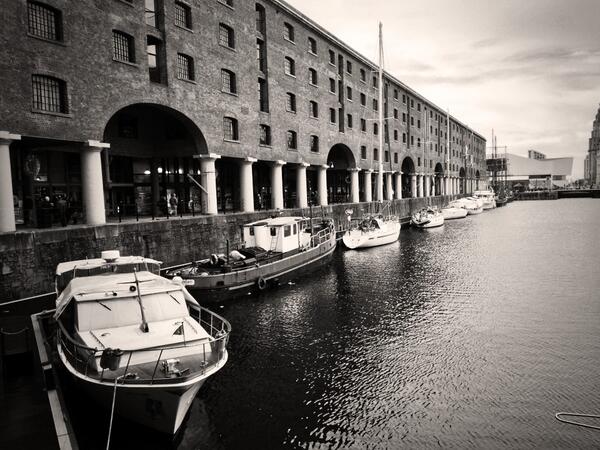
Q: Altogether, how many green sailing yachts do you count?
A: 0